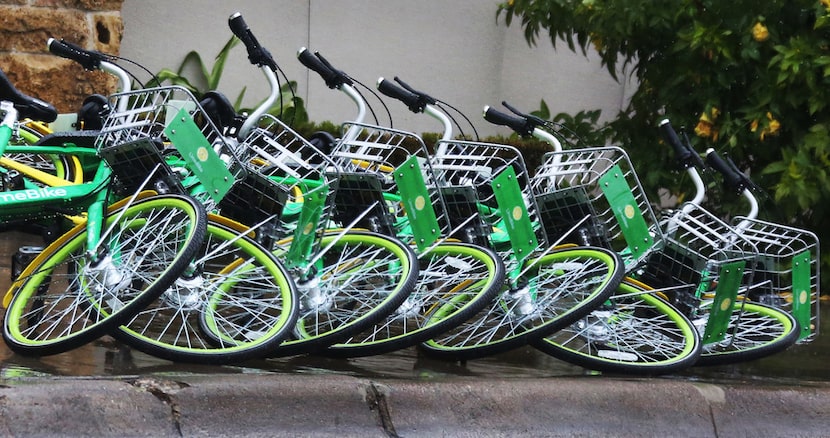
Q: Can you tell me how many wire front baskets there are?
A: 7